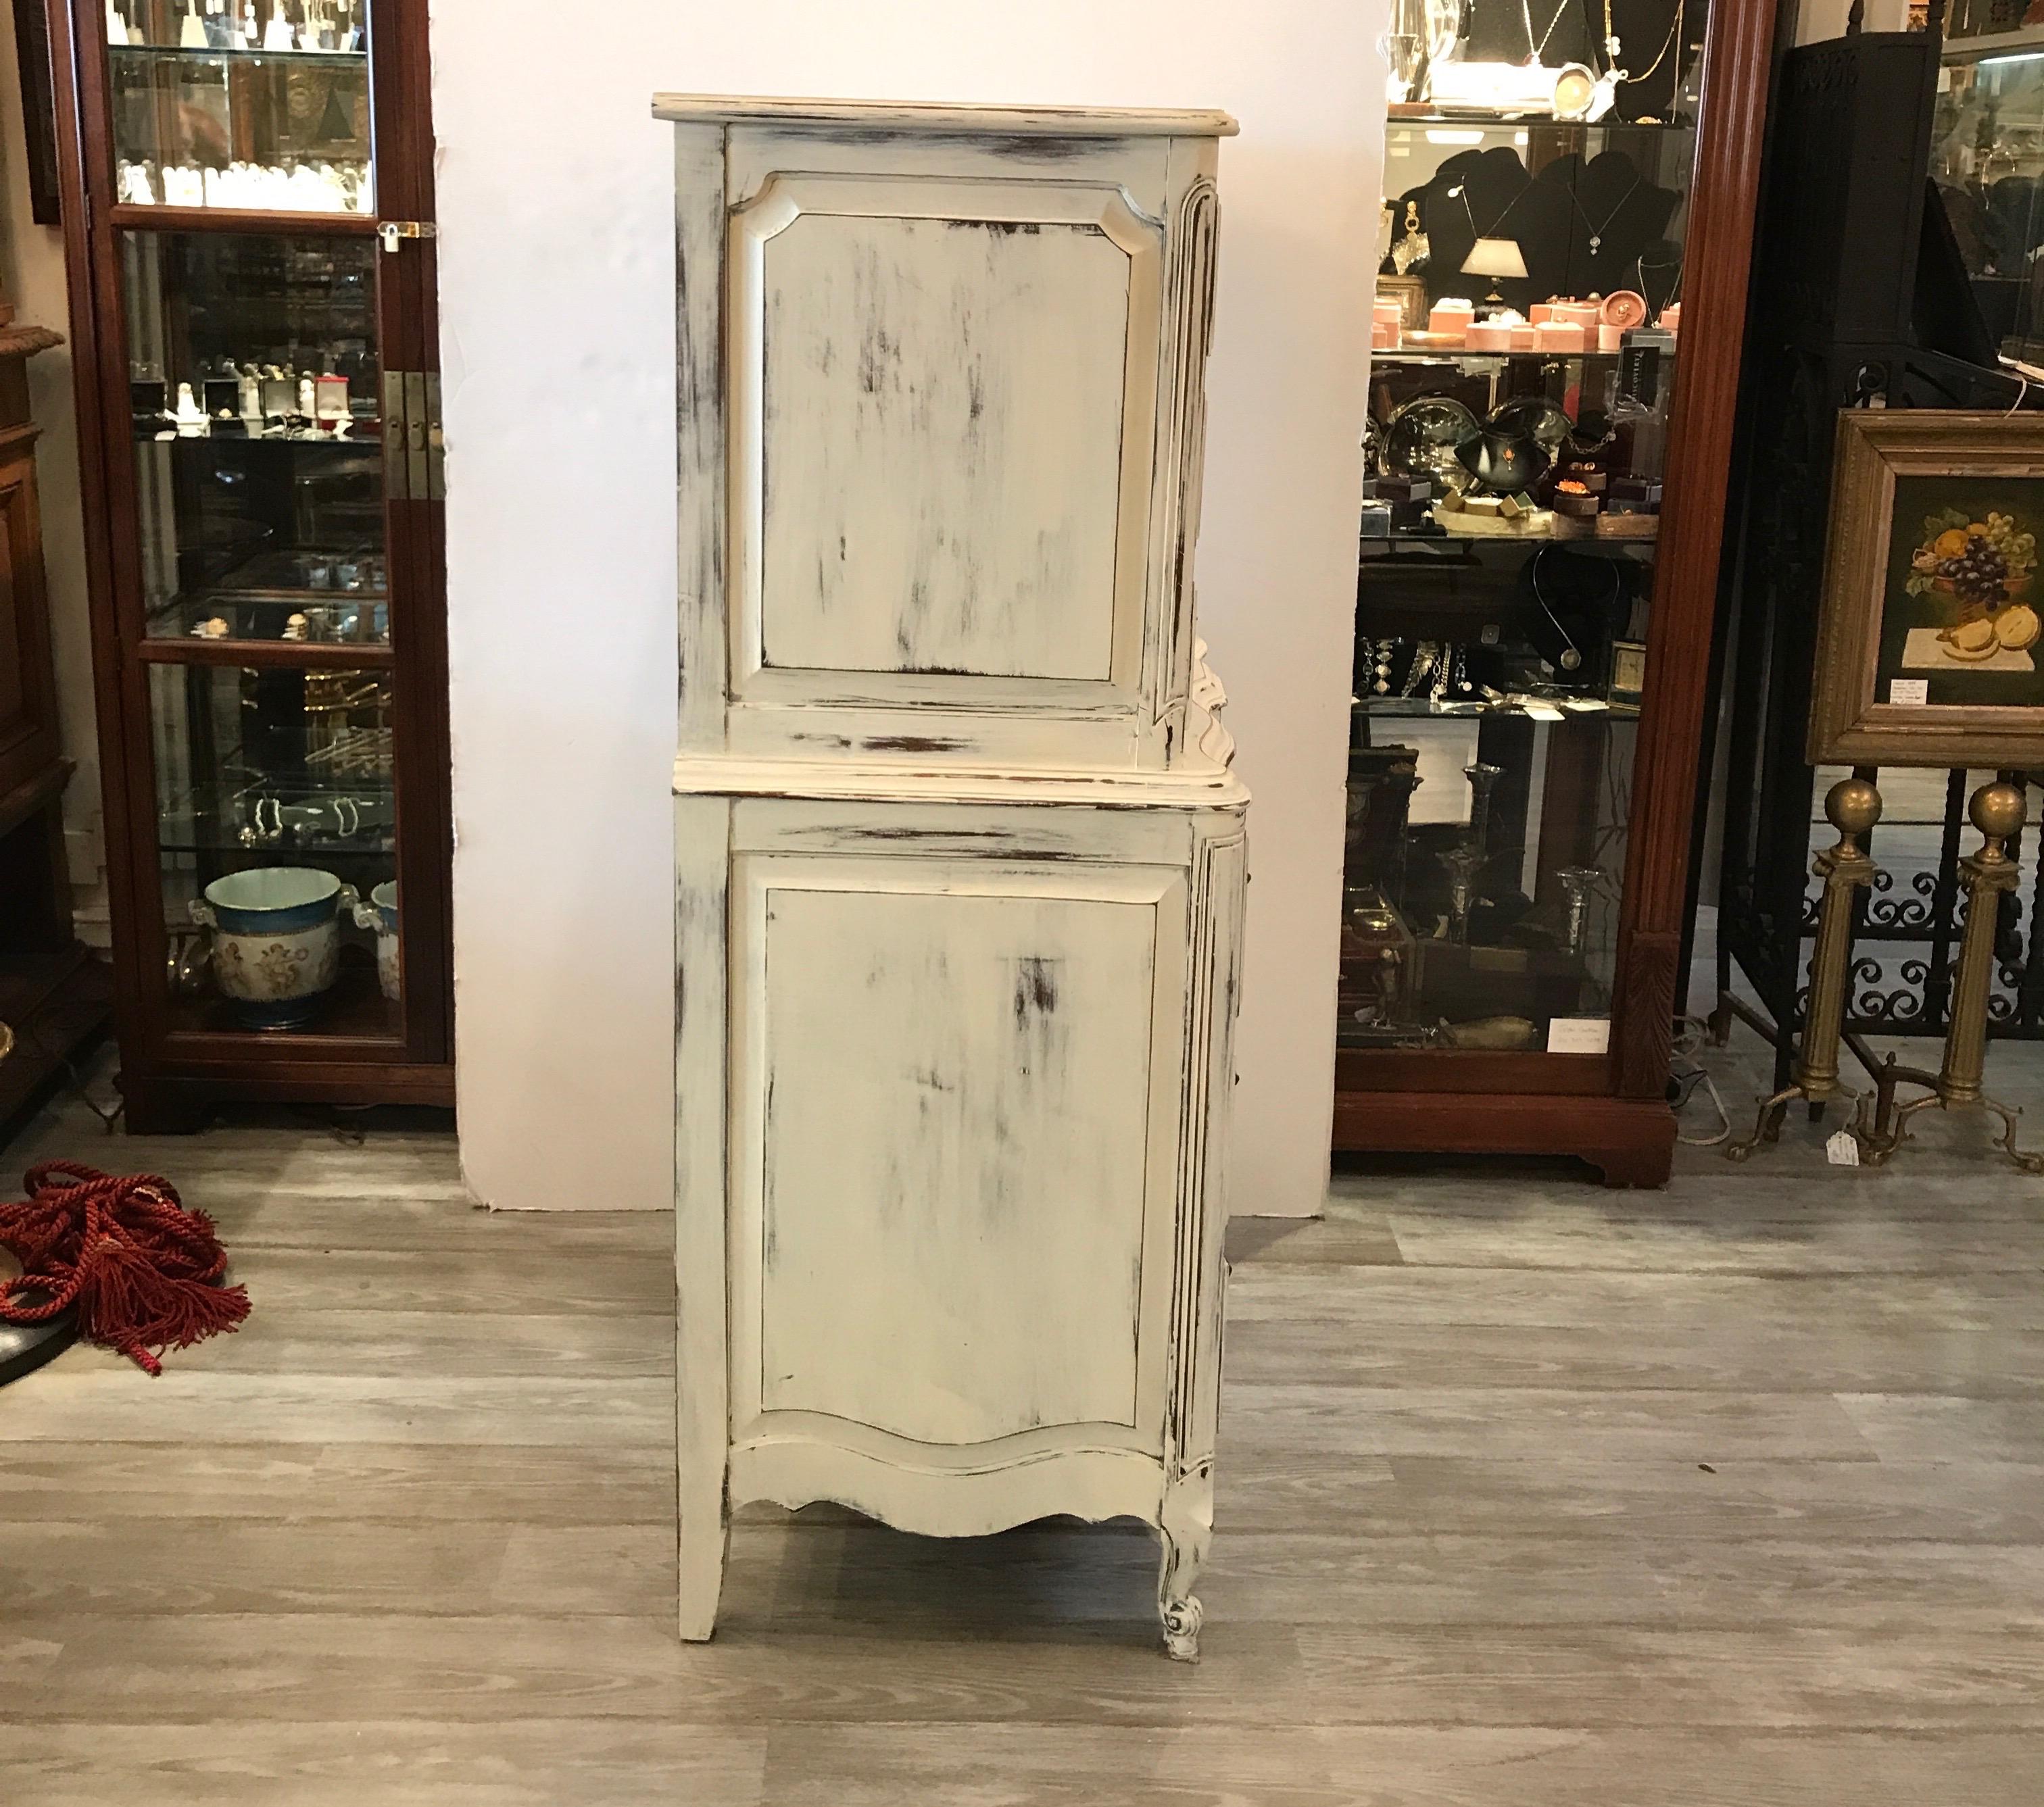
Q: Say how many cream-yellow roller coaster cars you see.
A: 0